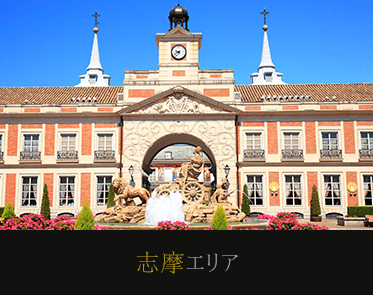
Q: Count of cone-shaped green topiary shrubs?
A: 7